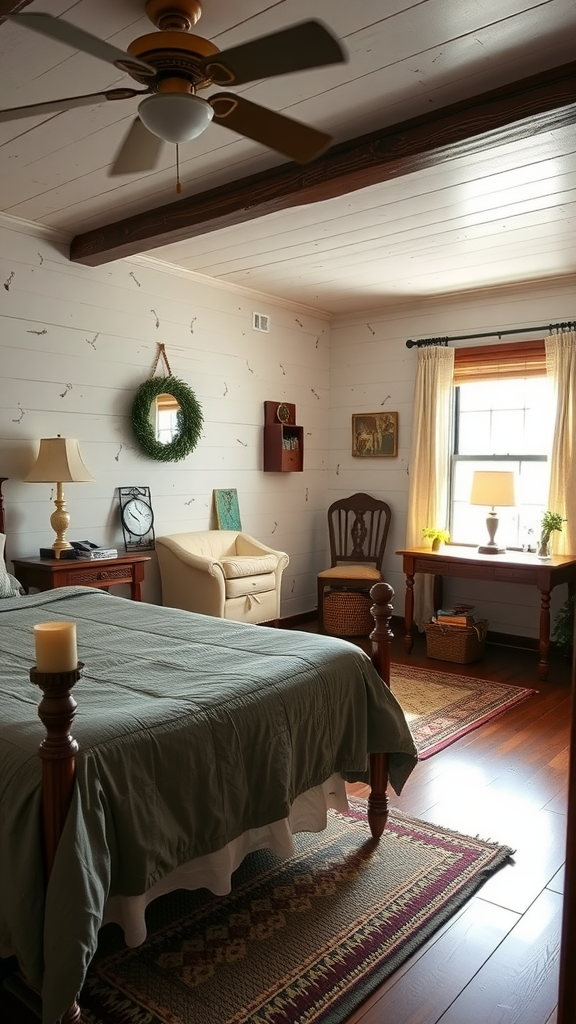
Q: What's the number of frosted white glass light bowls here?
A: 1